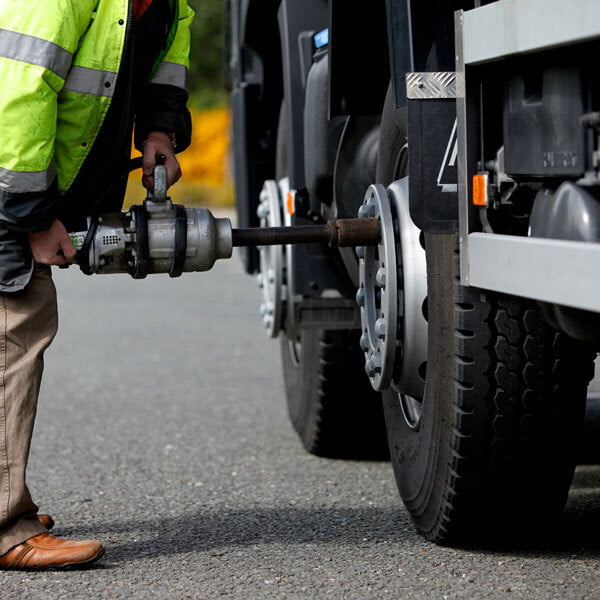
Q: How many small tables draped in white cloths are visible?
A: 0